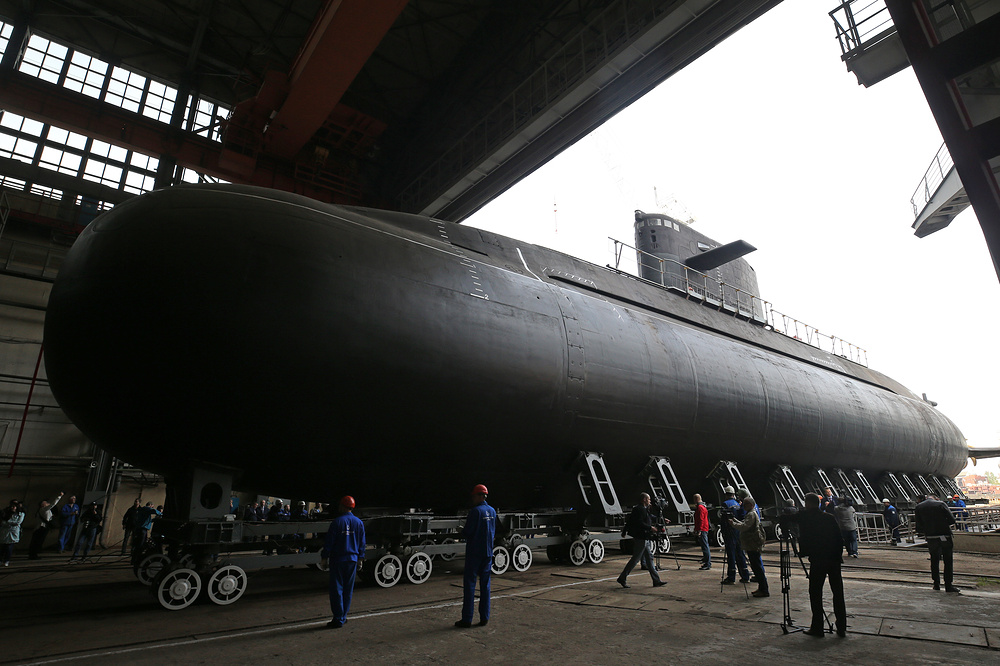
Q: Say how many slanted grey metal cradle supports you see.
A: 12